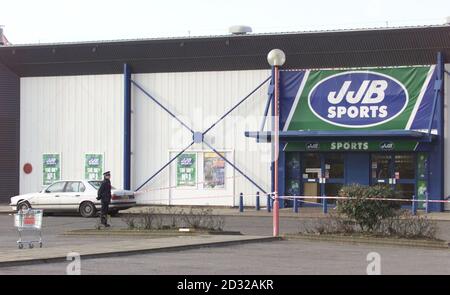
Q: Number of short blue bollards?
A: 7